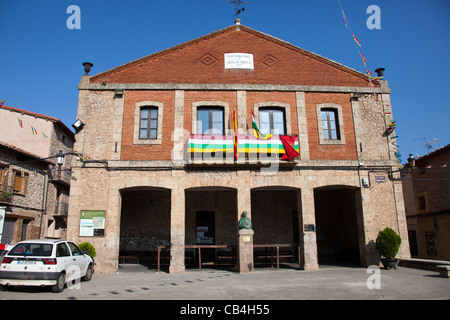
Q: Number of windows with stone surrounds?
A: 4